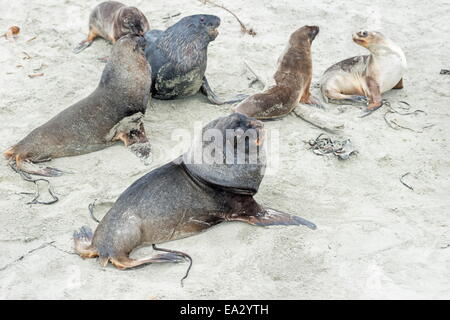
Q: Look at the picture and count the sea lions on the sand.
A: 6